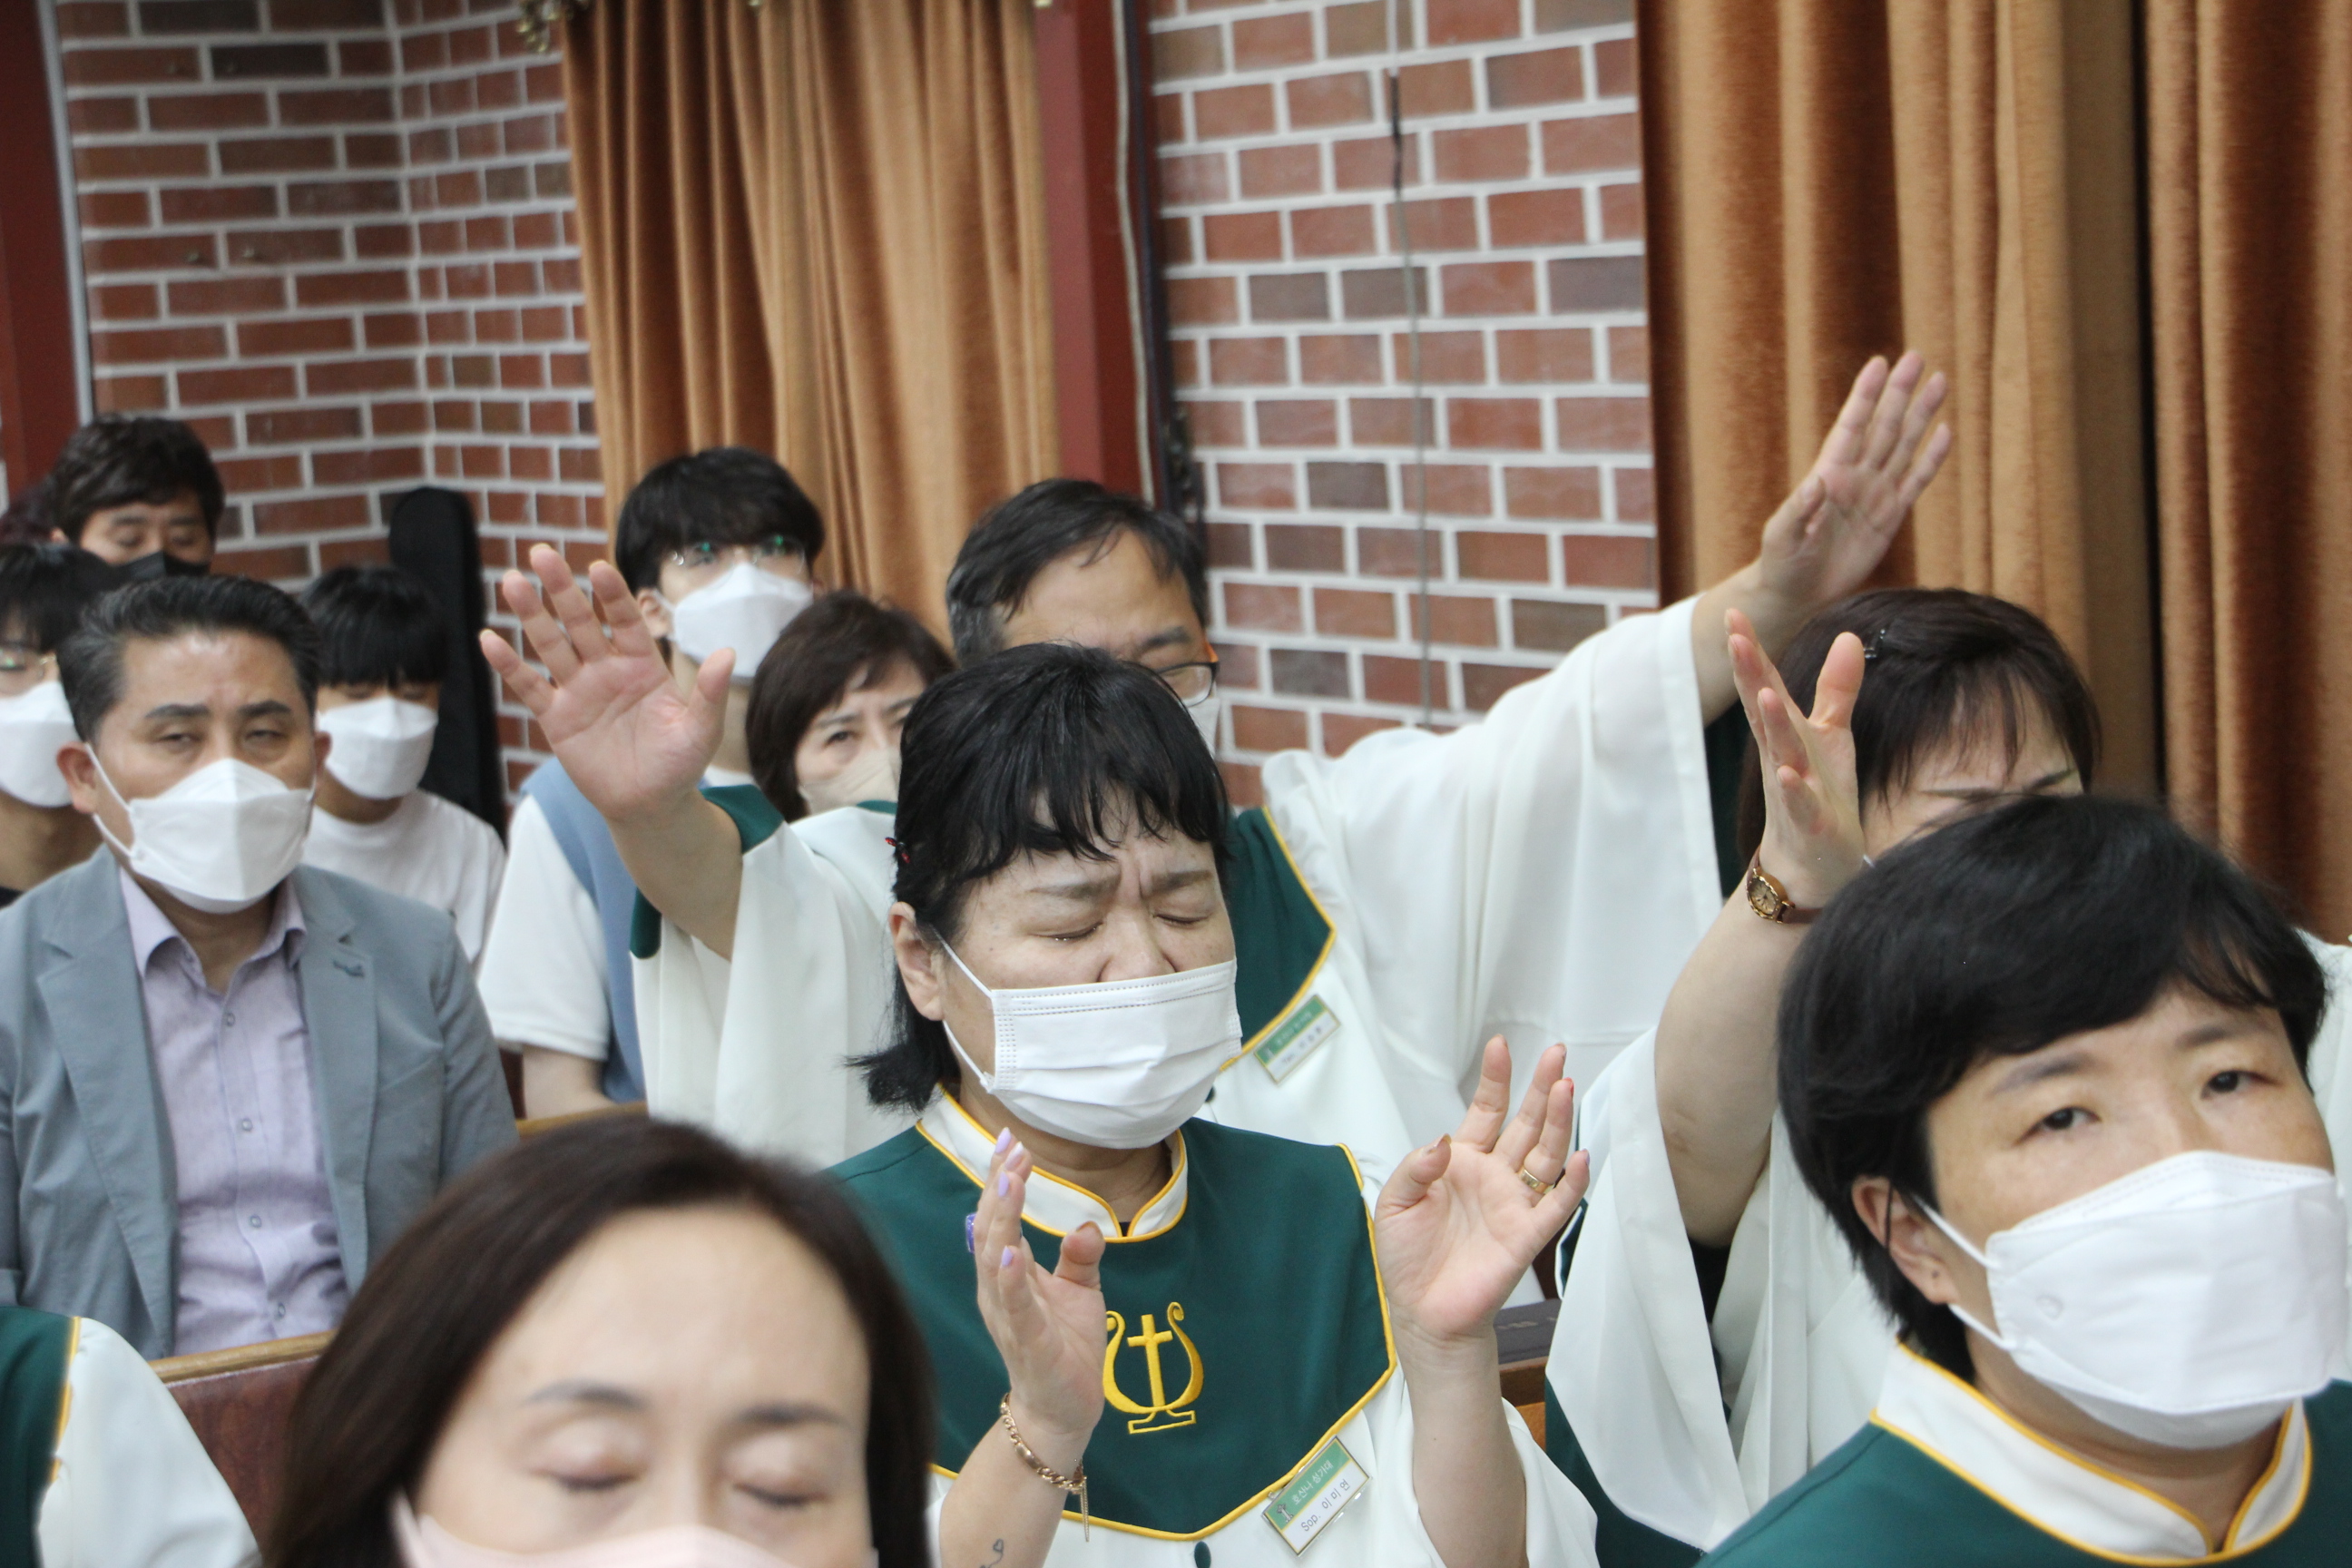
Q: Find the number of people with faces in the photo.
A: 11